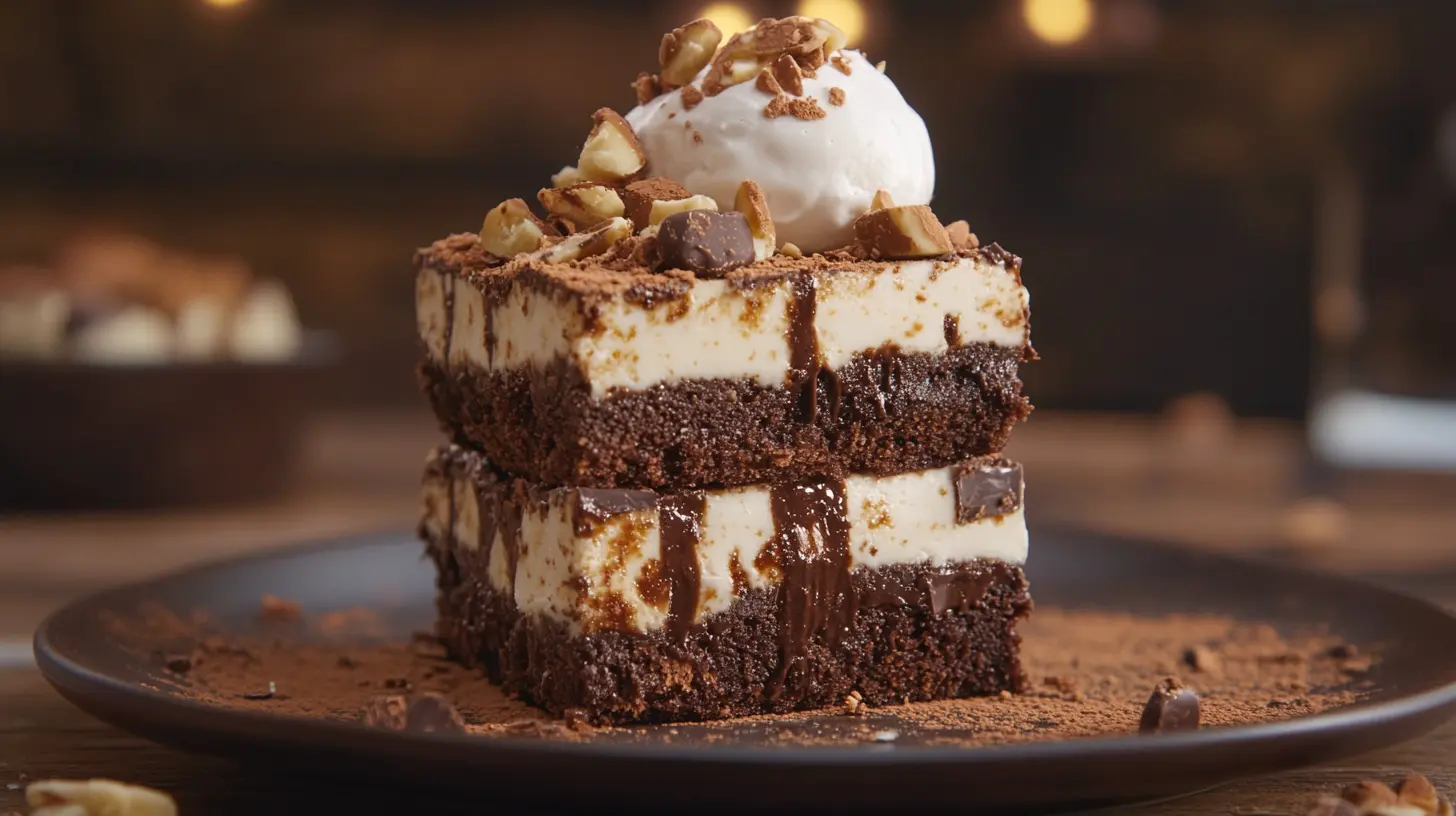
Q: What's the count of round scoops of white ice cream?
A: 1